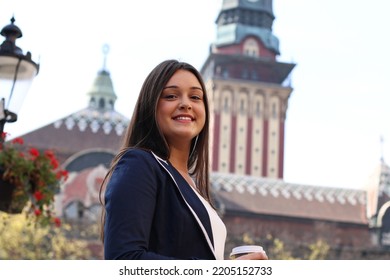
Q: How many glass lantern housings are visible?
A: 1